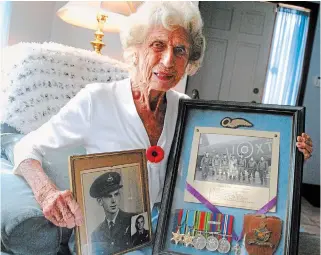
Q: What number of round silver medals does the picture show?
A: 3